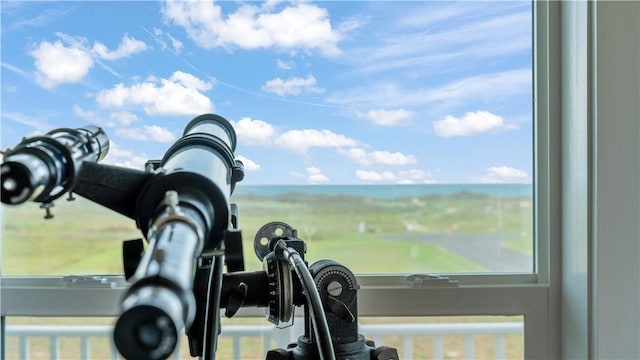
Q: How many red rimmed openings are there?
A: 0